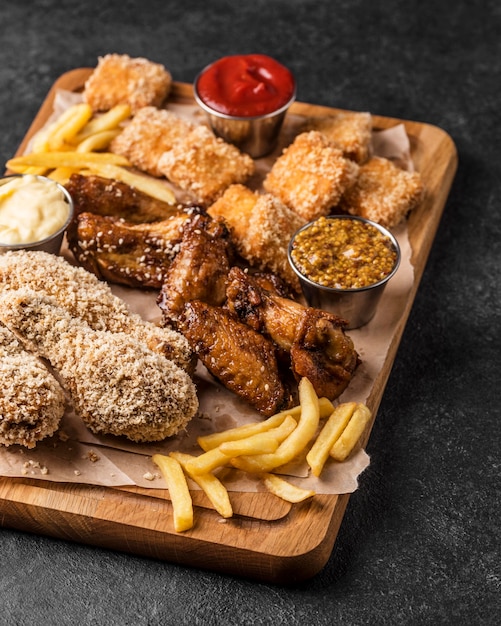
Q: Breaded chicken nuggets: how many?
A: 8